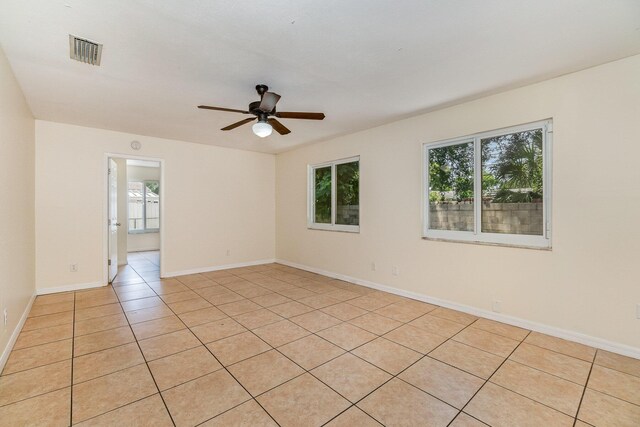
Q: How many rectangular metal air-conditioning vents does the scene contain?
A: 1